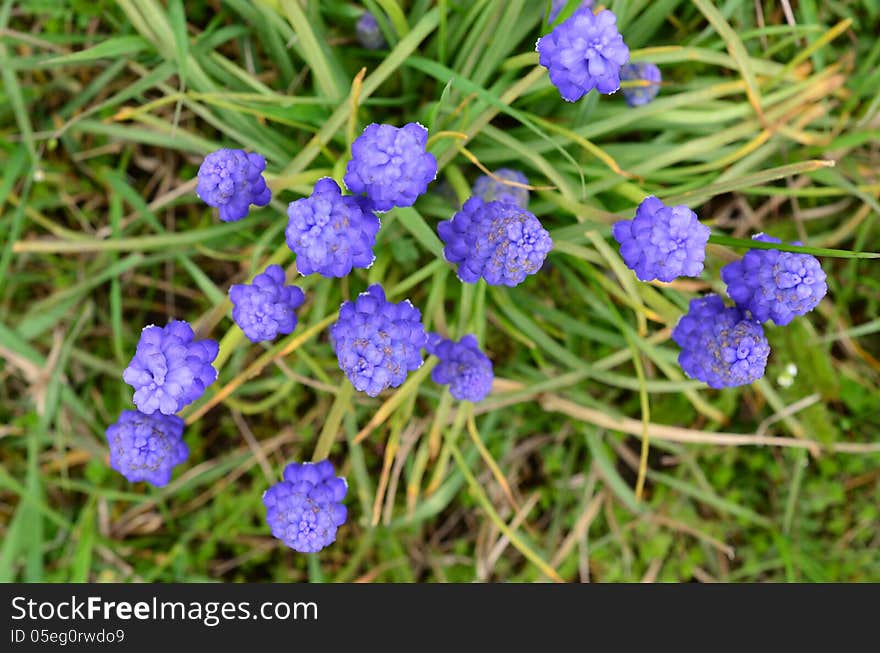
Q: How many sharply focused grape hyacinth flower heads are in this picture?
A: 14